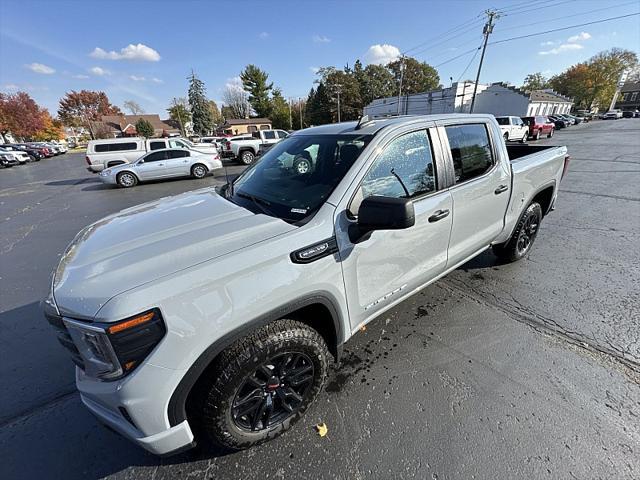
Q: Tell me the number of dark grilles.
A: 1